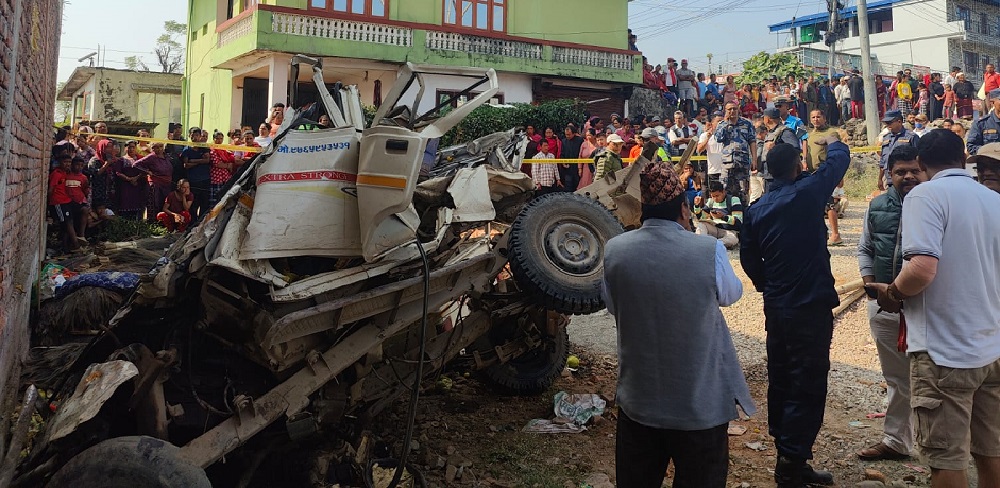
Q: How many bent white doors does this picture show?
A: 2